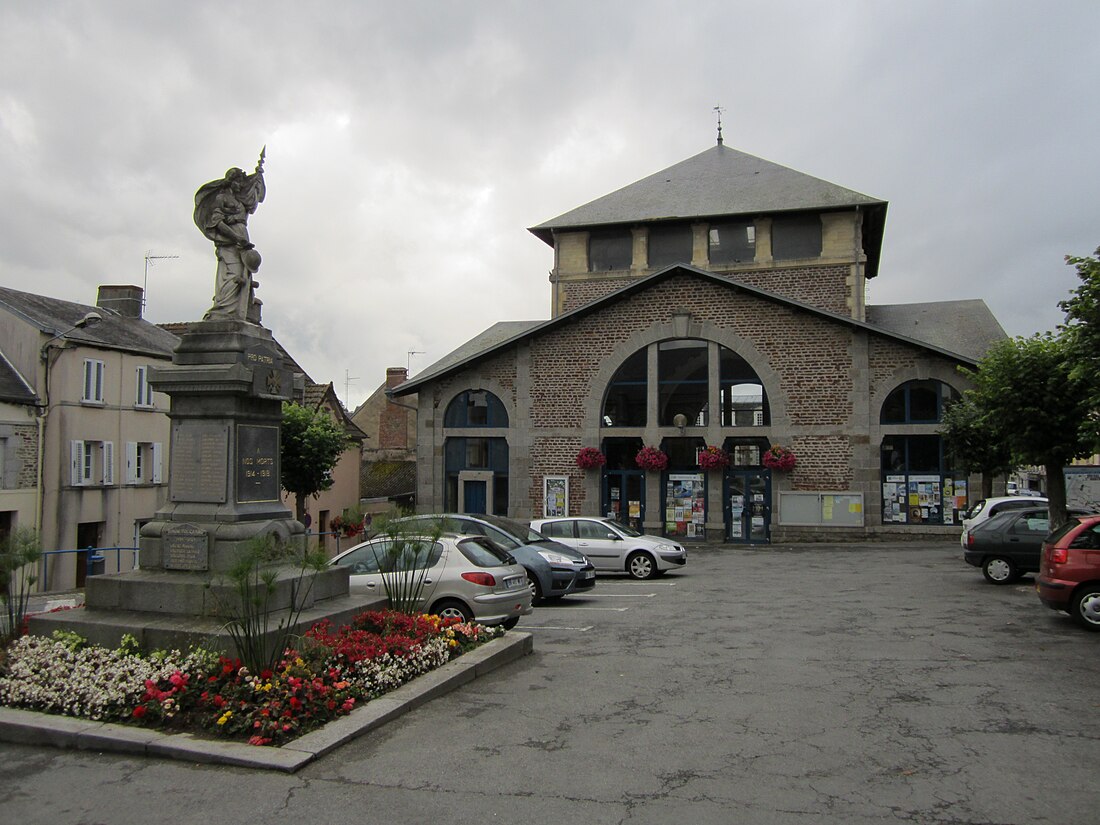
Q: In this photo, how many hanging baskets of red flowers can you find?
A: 4